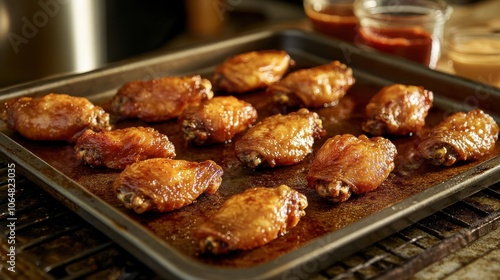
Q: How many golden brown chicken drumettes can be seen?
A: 12